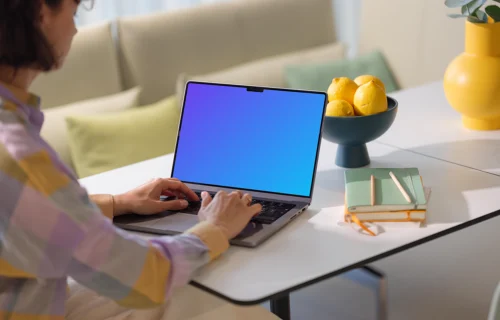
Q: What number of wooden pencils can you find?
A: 2